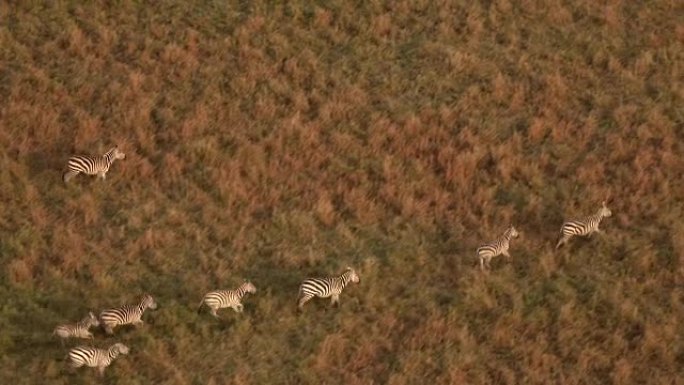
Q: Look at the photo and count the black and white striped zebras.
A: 8